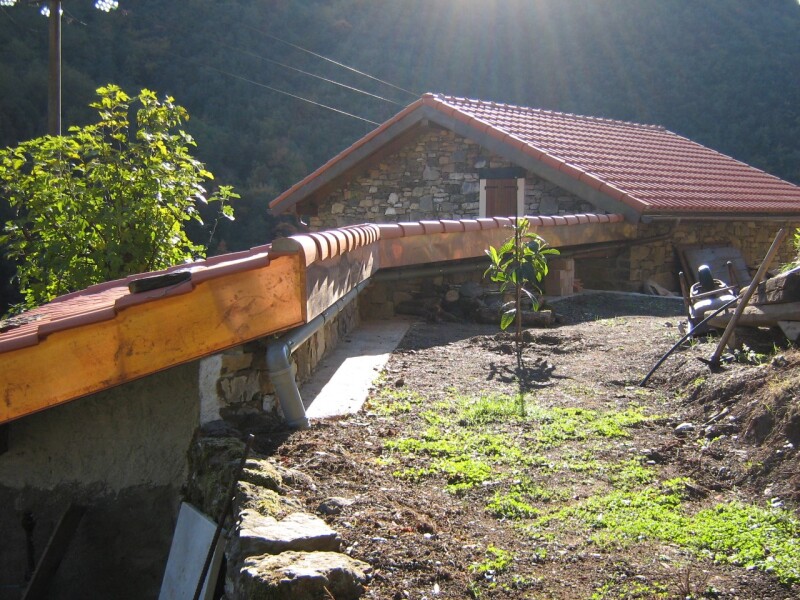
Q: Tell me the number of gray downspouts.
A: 1